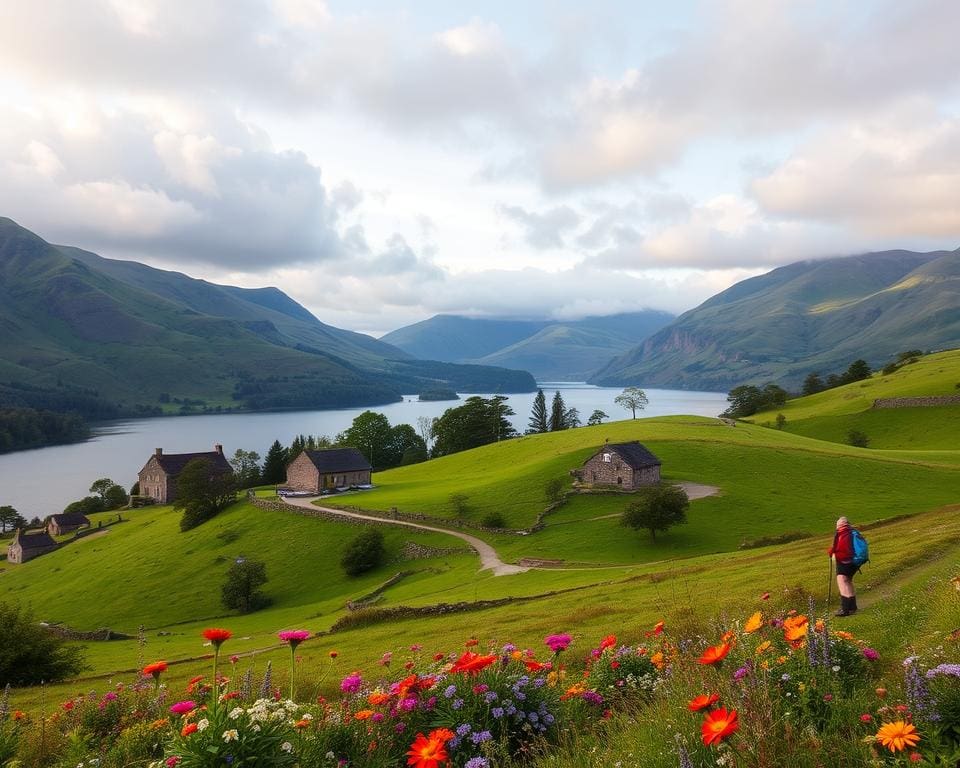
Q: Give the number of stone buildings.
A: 5